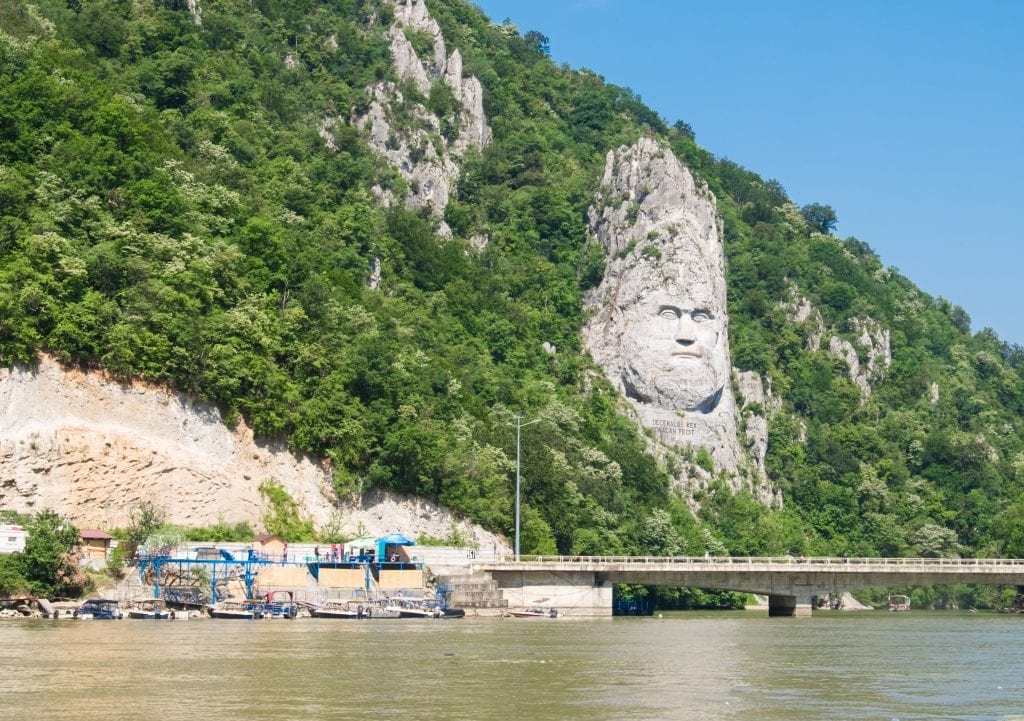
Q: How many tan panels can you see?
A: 3